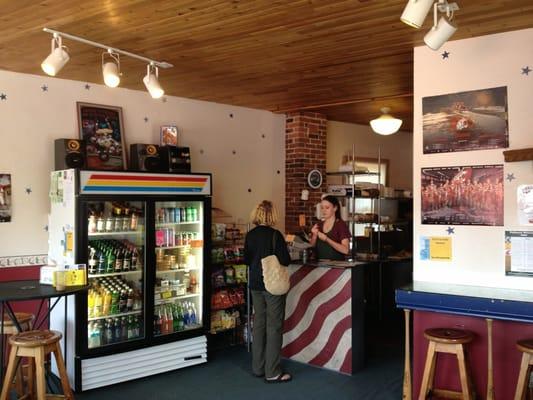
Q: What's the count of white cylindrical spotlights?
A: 5